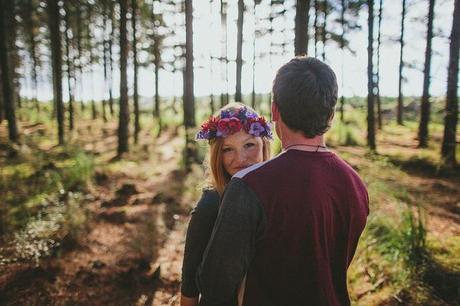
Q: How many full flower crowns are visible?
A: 1